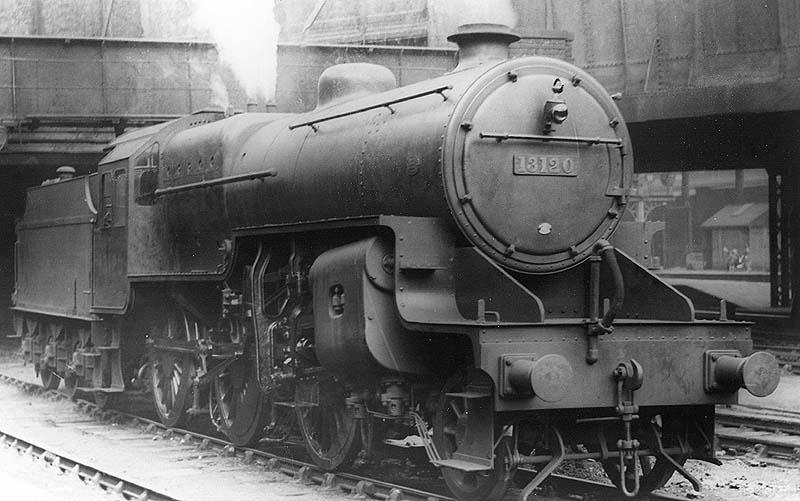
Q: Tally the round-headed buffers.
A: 2